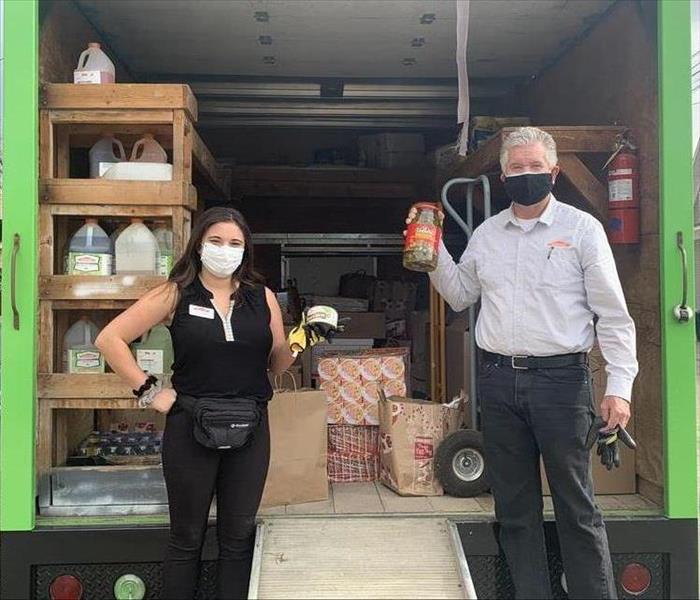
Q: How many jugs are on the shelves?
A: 8